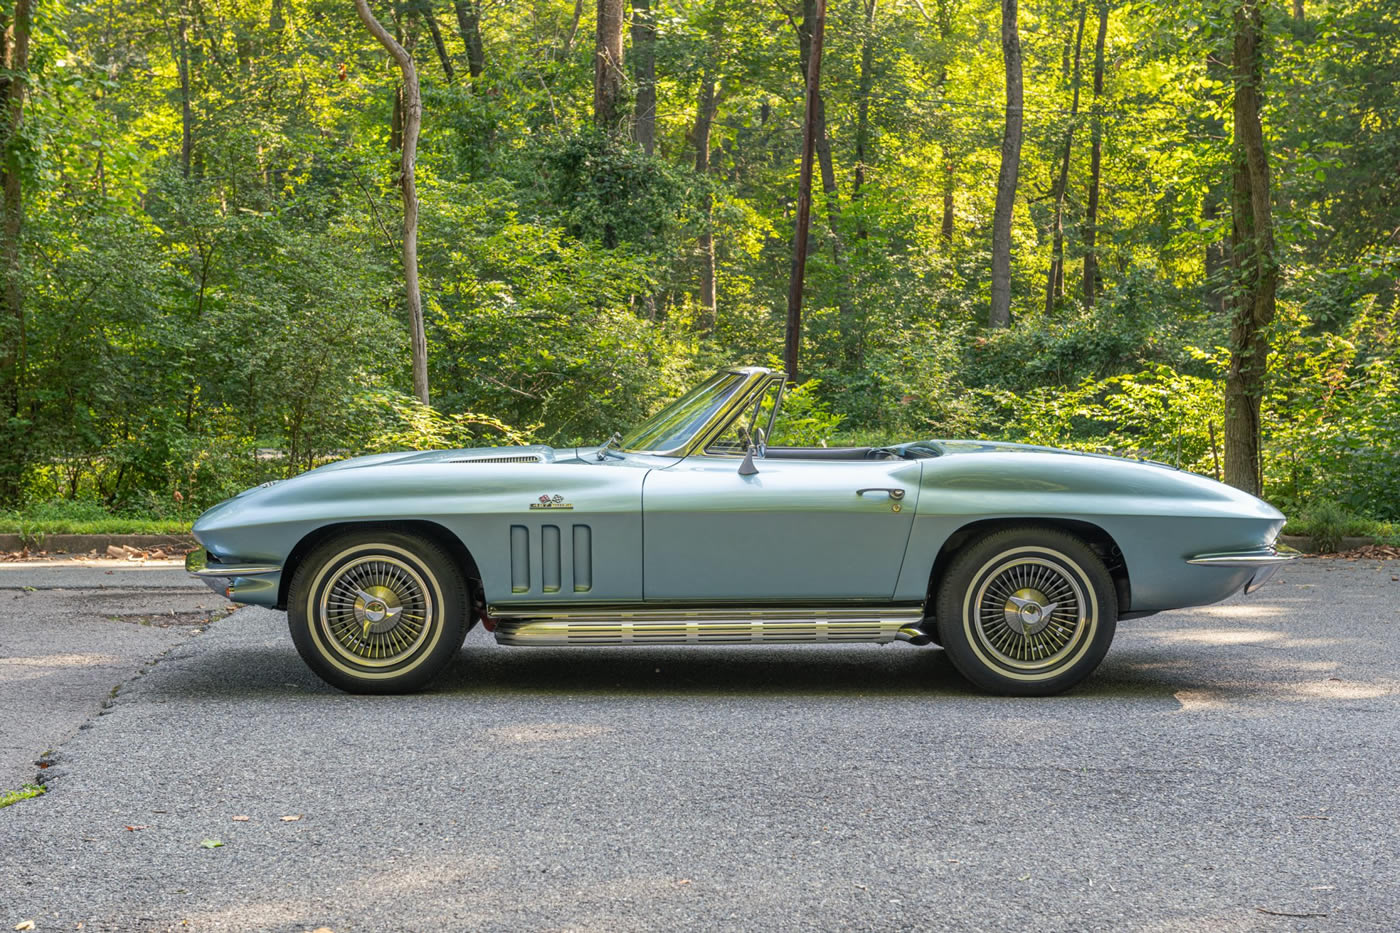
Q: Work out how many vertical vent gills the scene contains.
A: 3